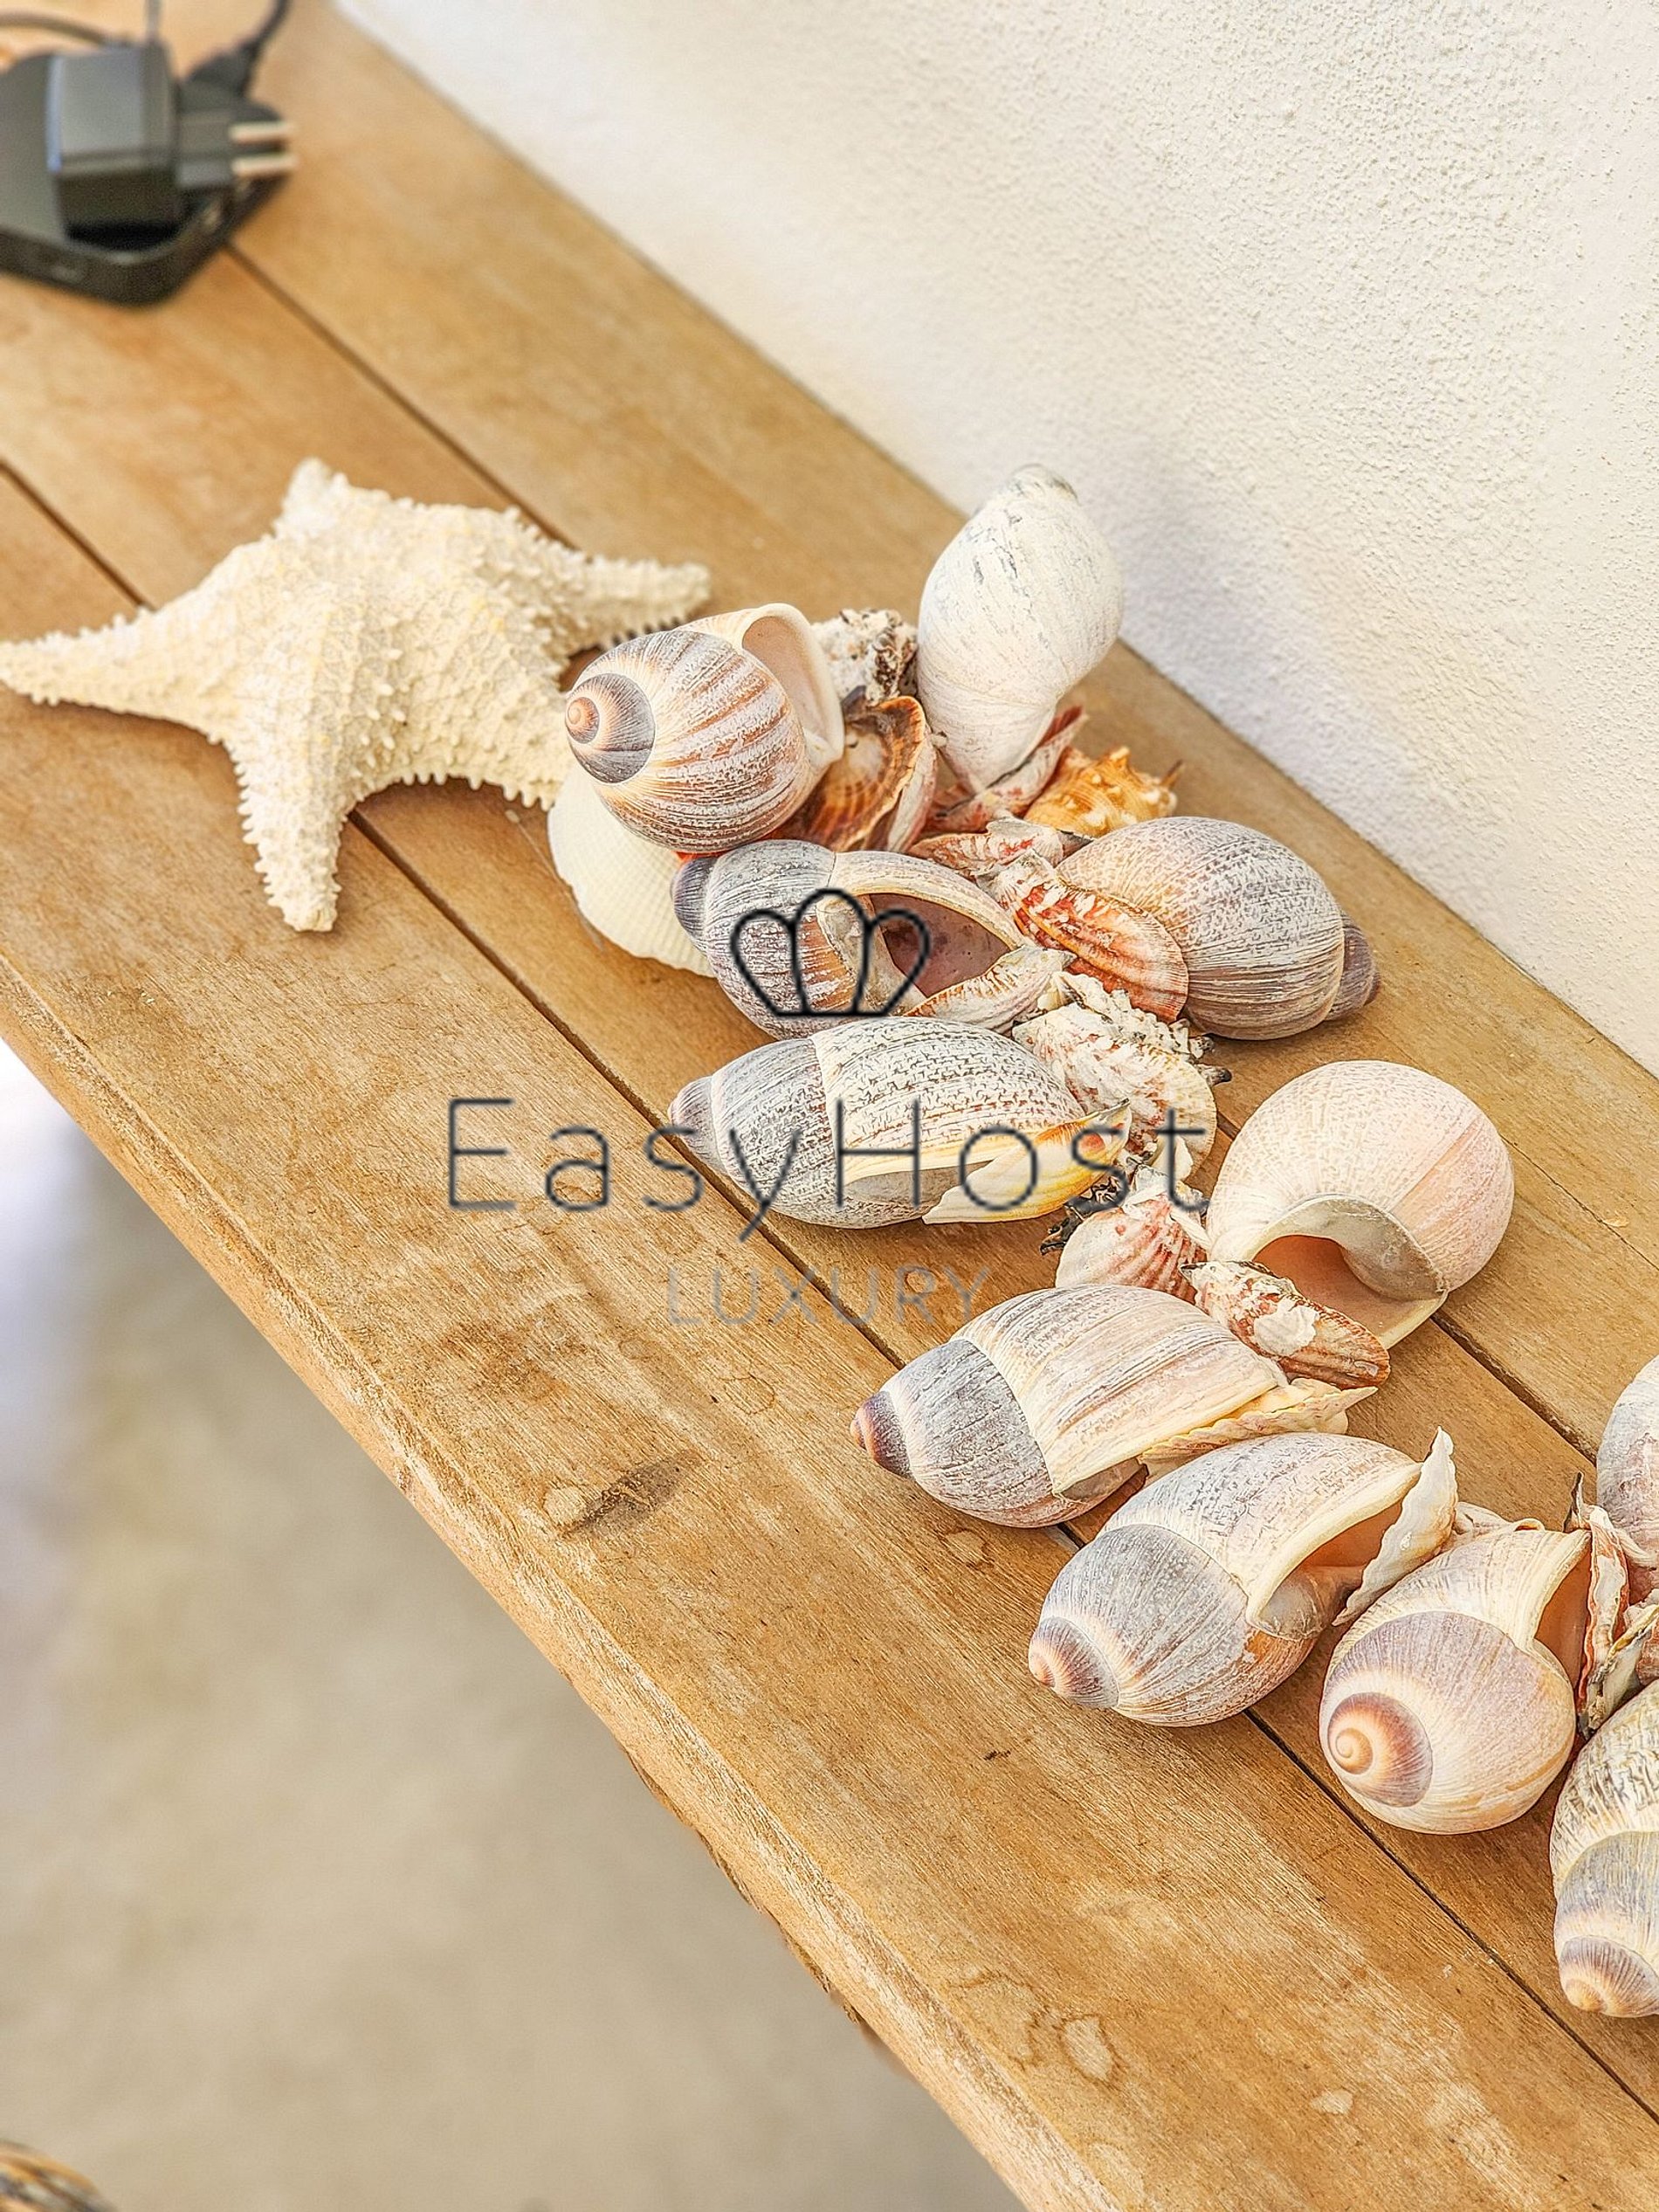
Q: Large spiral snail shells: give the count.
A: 11